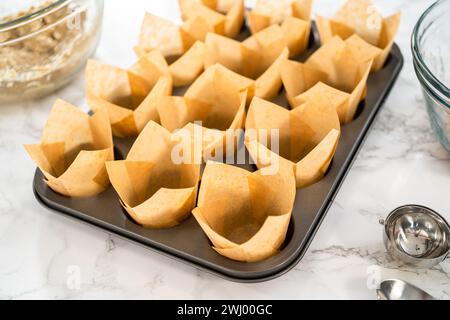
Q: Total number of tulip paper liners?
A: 12